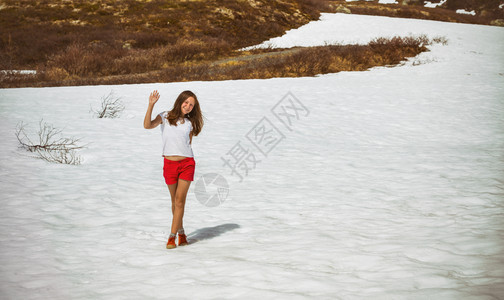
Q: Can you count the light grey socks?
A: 2